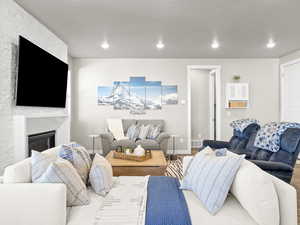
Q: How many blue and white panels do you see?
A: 5